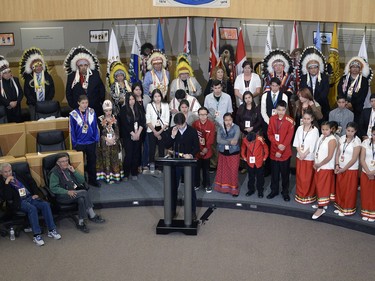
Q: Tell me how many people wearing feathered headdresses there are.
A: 9